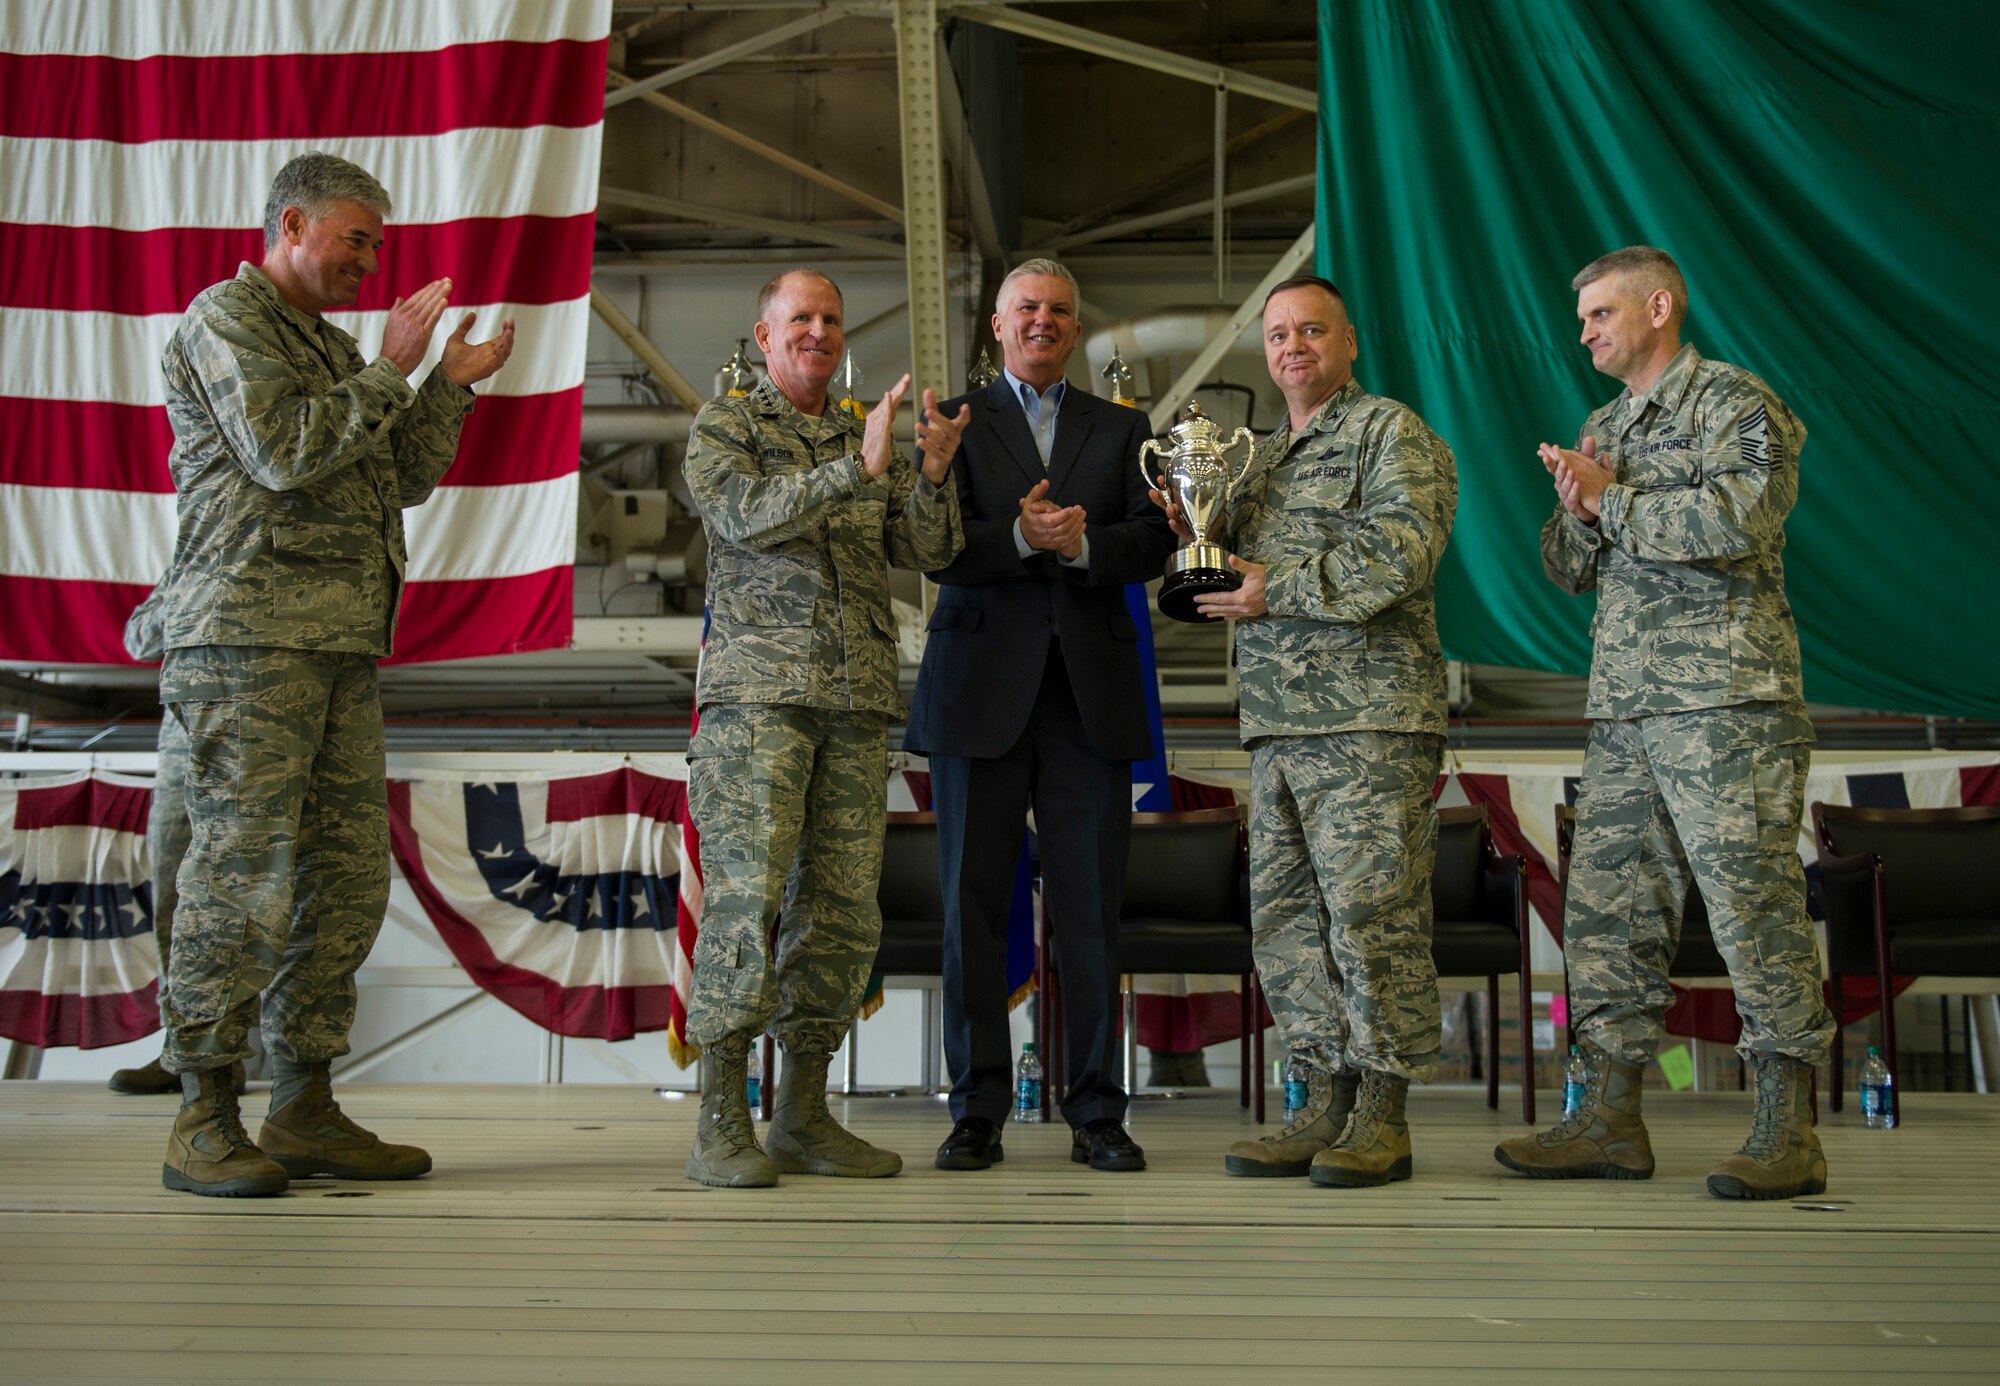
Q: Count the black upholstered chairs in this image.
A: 5